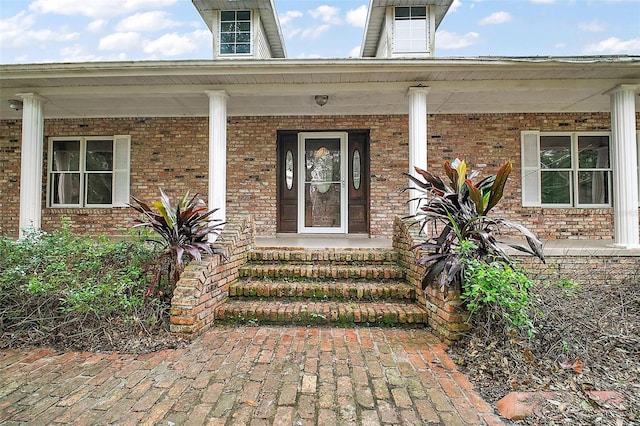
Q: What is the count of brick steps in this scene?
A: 4